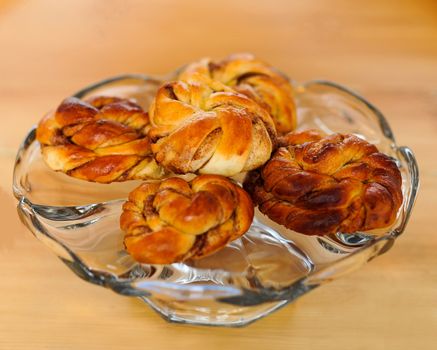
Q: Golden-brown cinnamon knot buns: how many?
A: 5